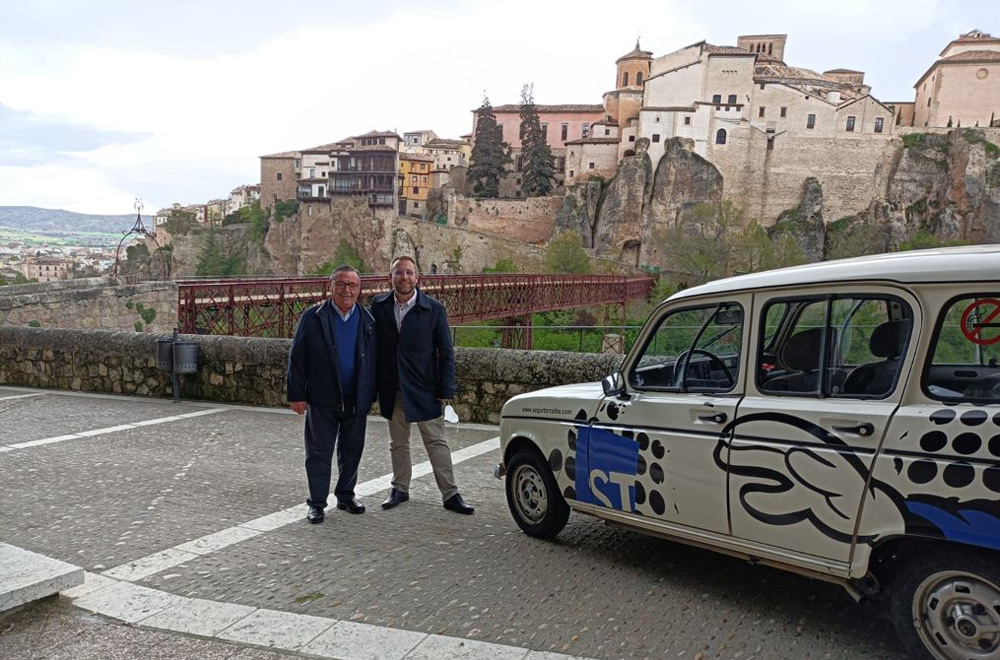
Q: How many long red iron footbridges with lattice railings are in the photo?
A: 1